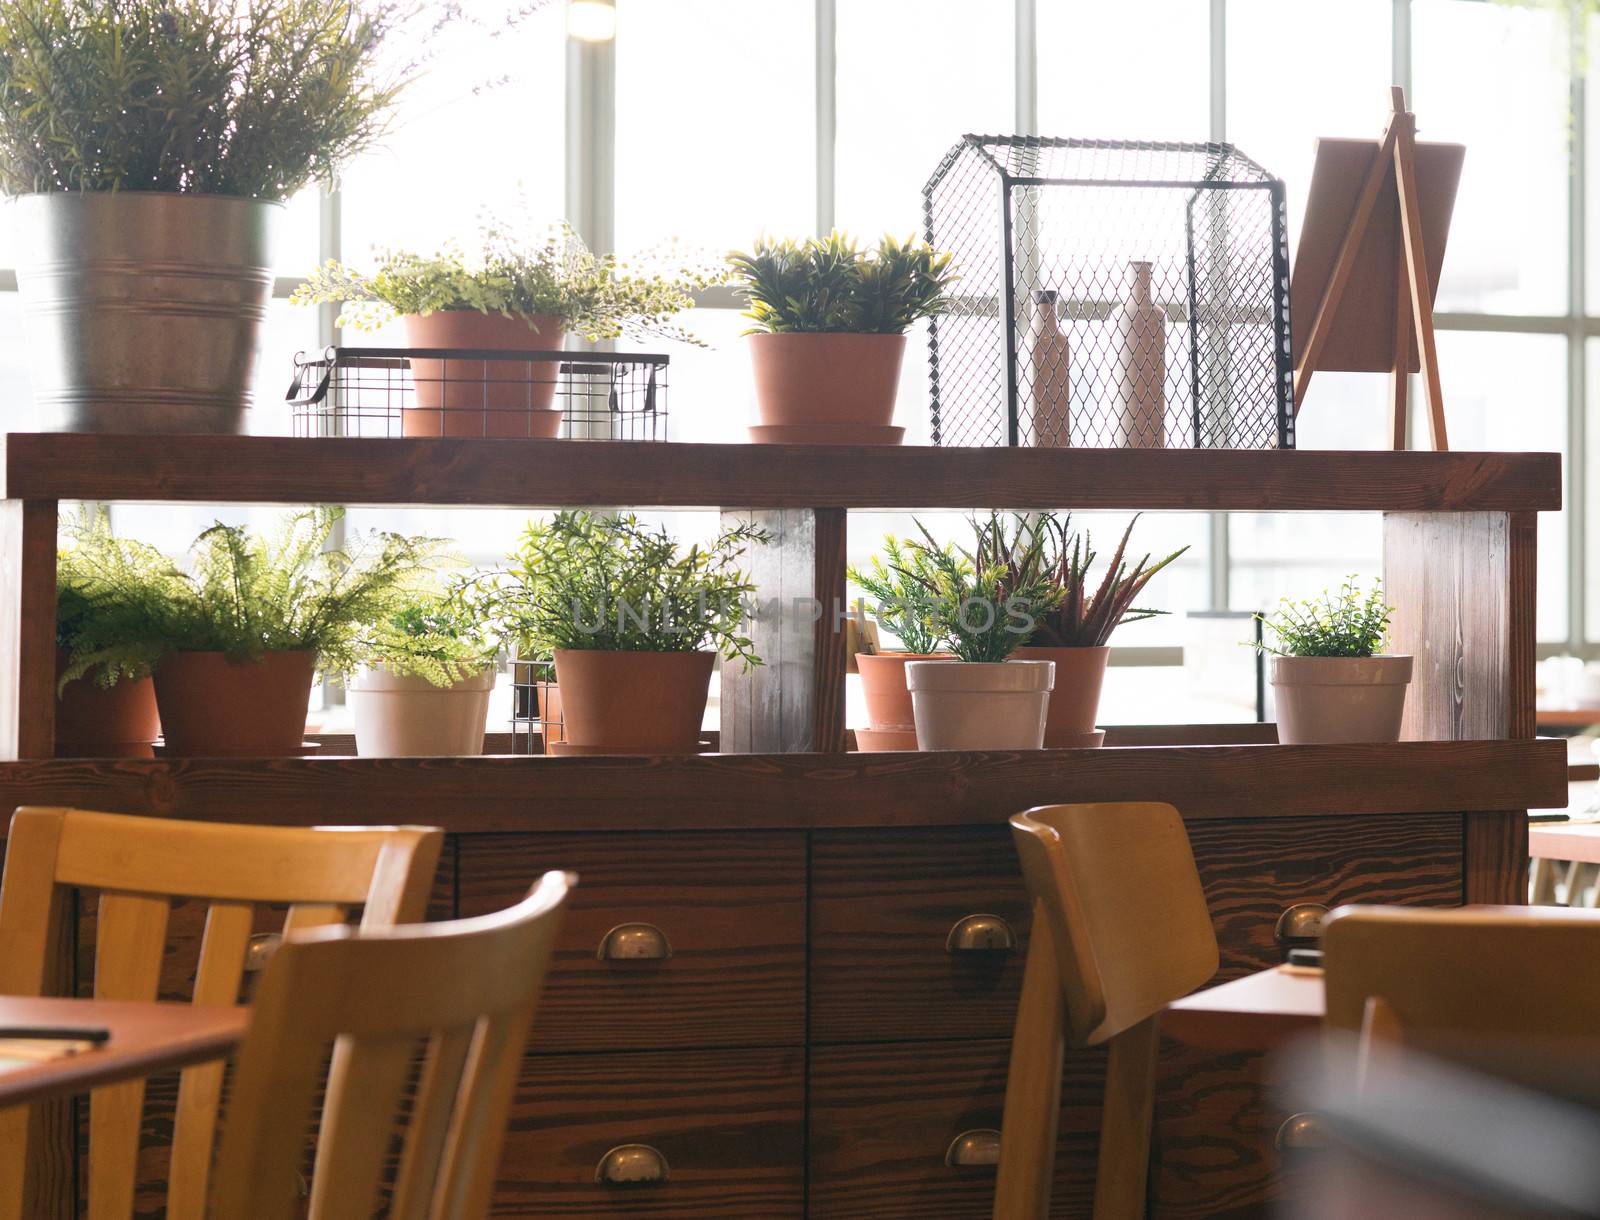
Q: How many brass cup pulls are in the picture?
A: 7